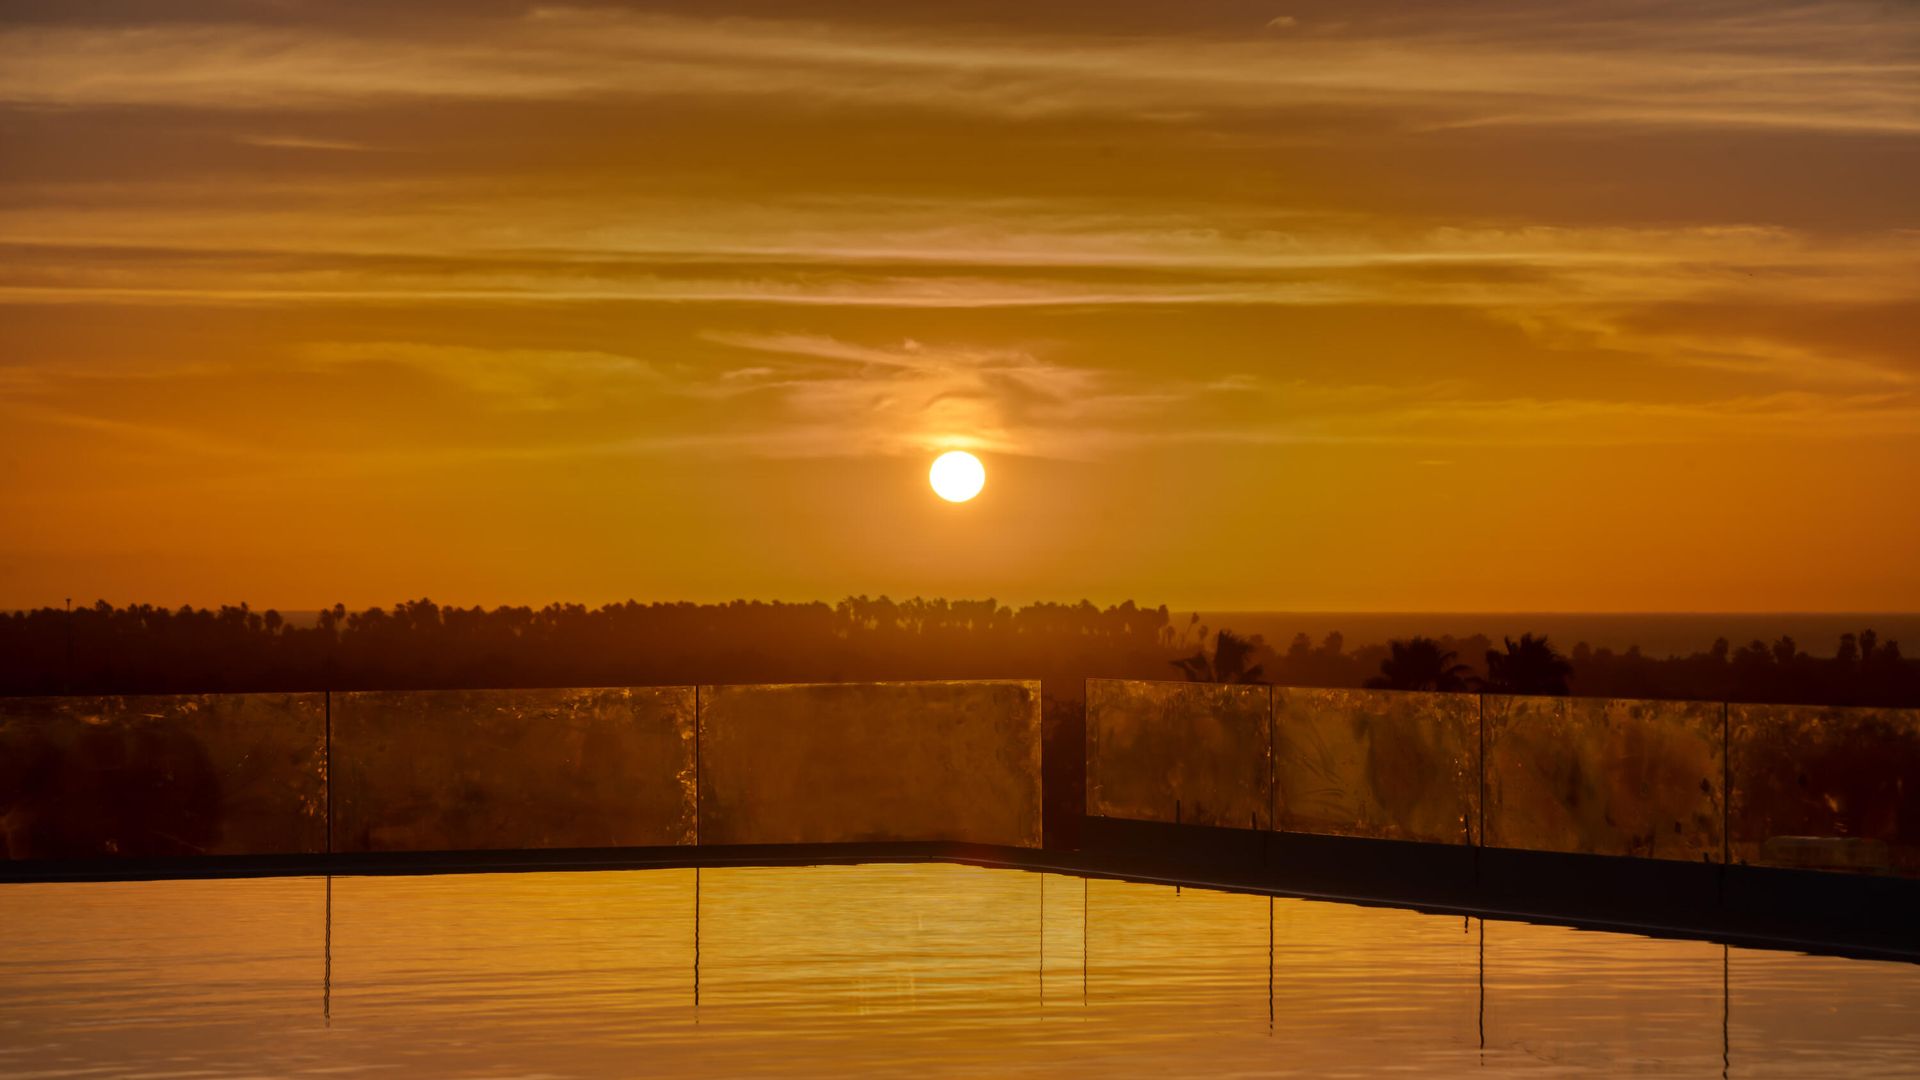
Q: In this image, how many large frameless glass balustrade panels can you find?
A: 7